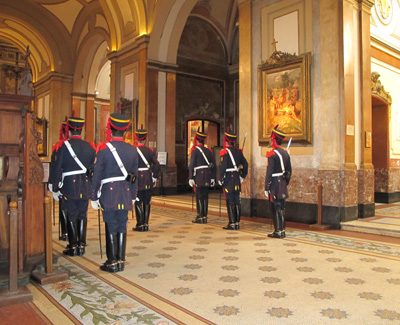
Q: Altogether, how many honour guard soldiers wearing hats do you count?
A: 7